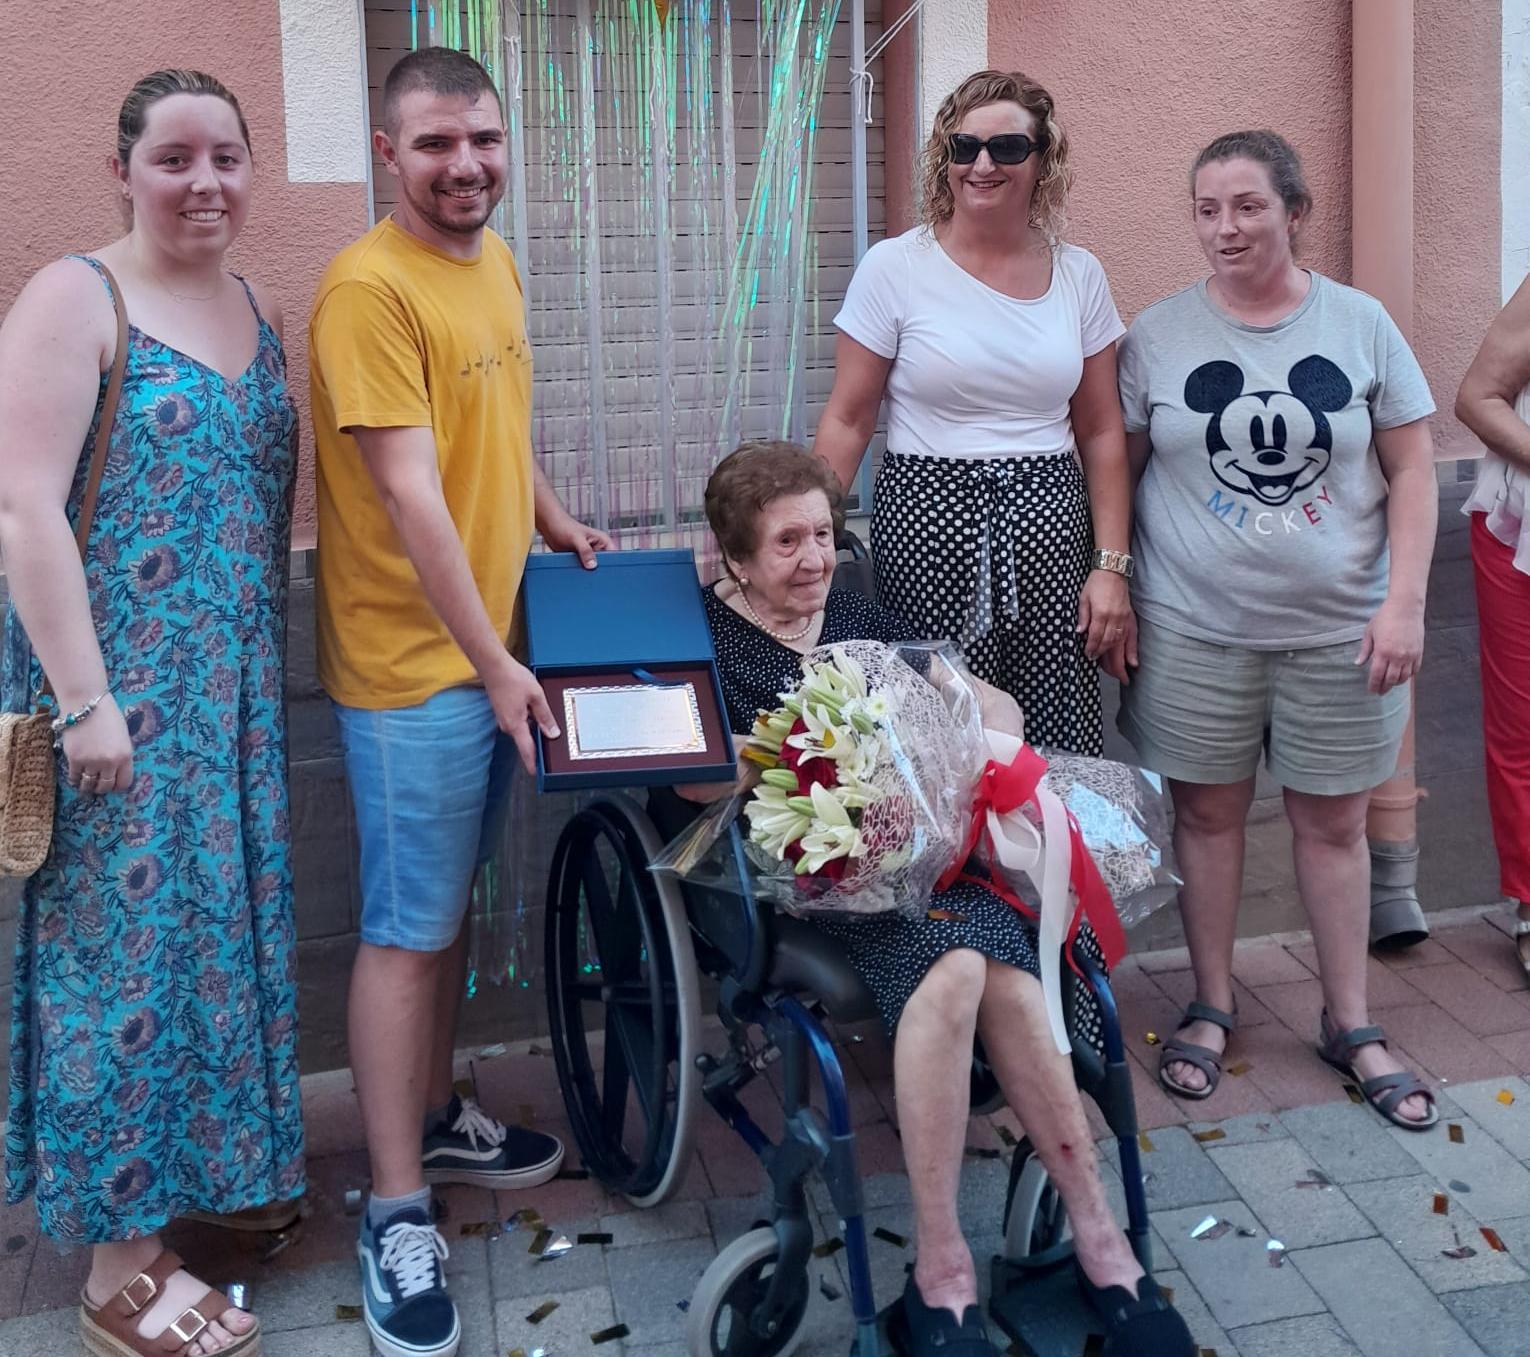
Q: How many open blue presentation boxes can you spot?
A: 1